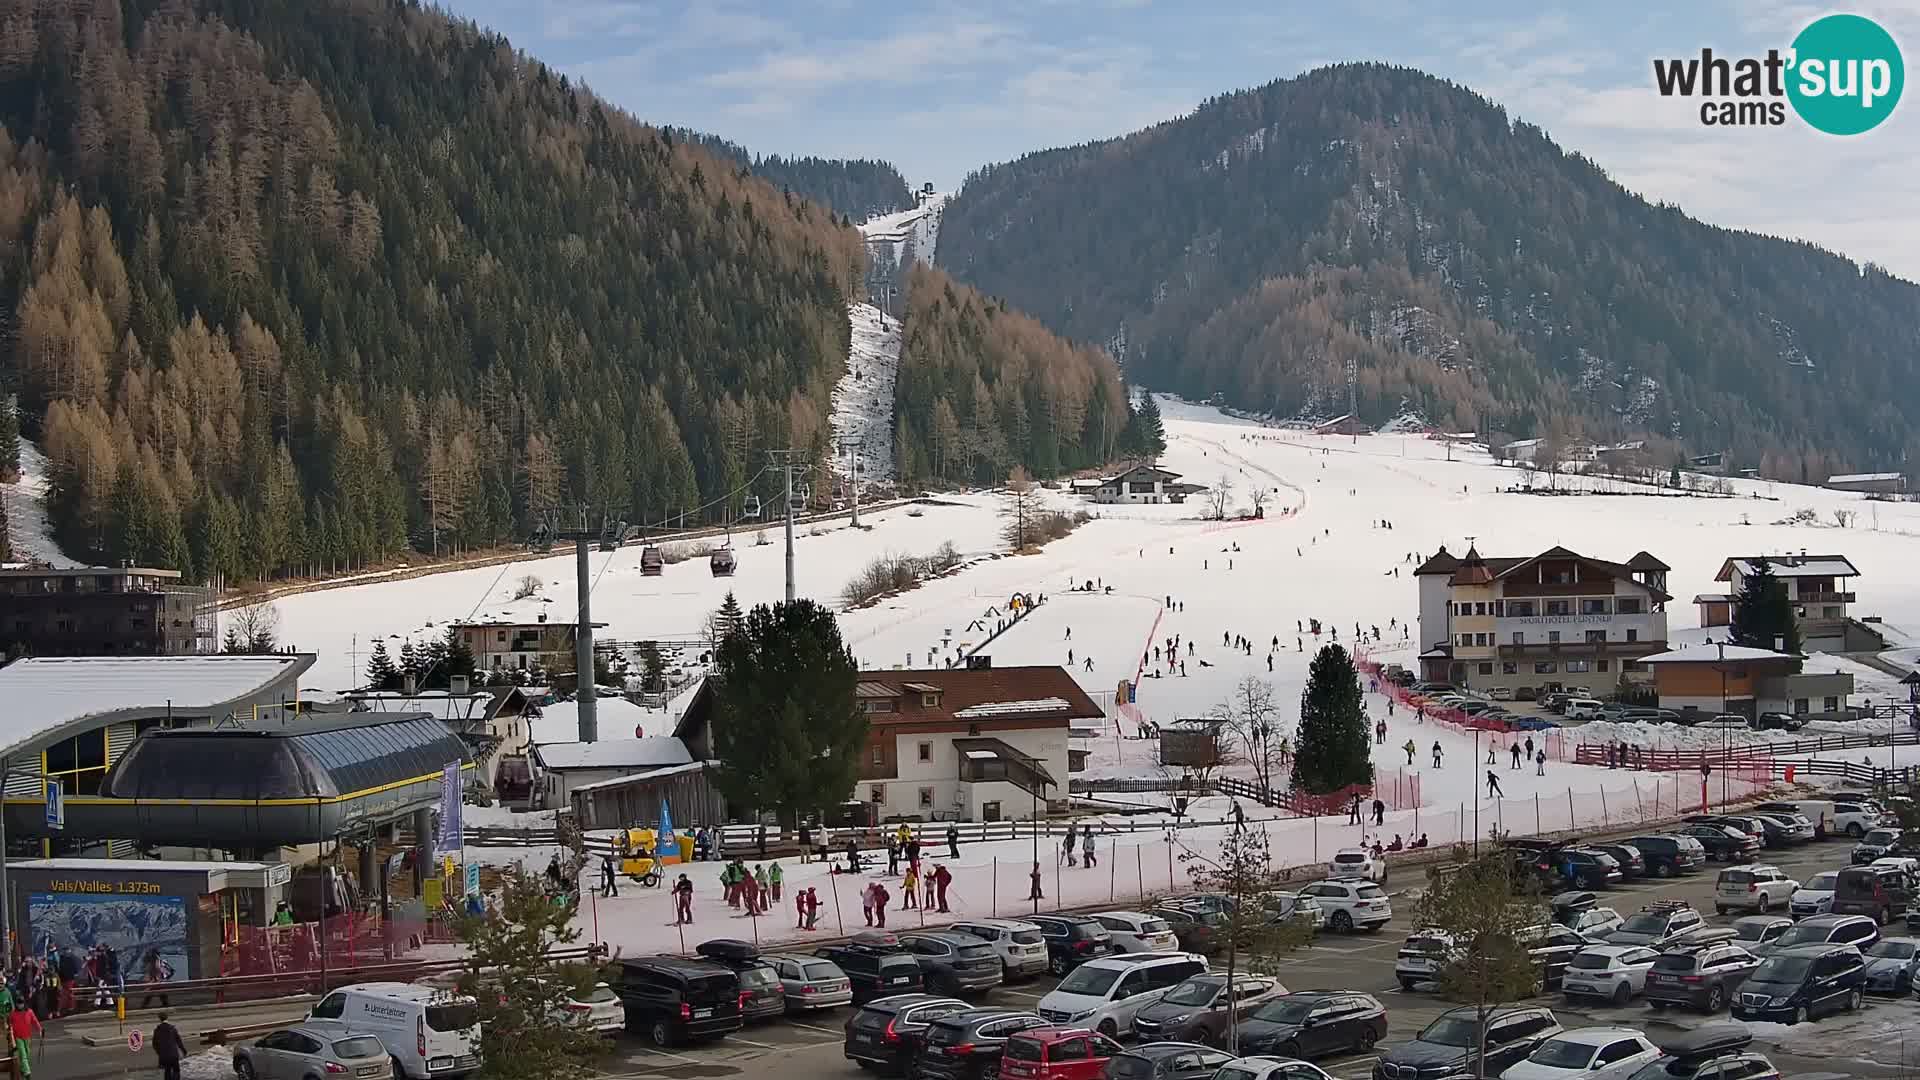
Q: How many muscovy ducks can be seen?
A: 0